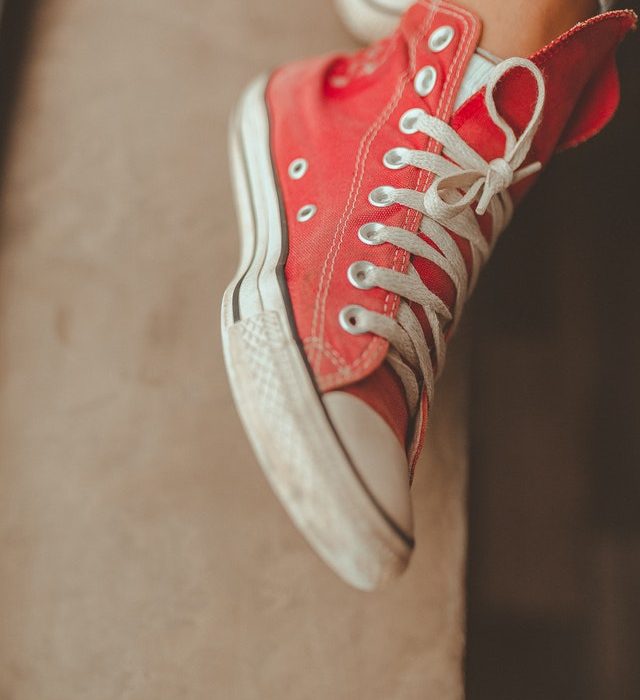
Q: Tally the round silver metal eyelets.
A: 10